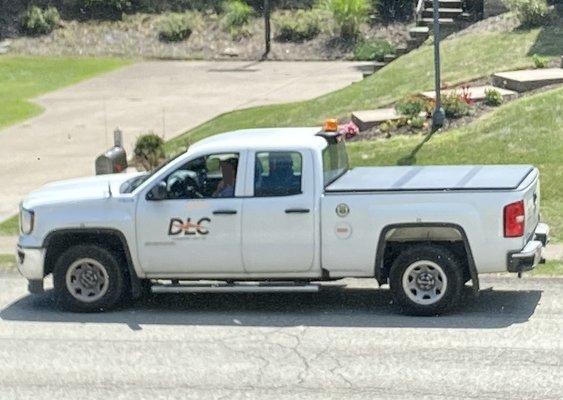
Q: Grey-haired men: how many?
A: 0